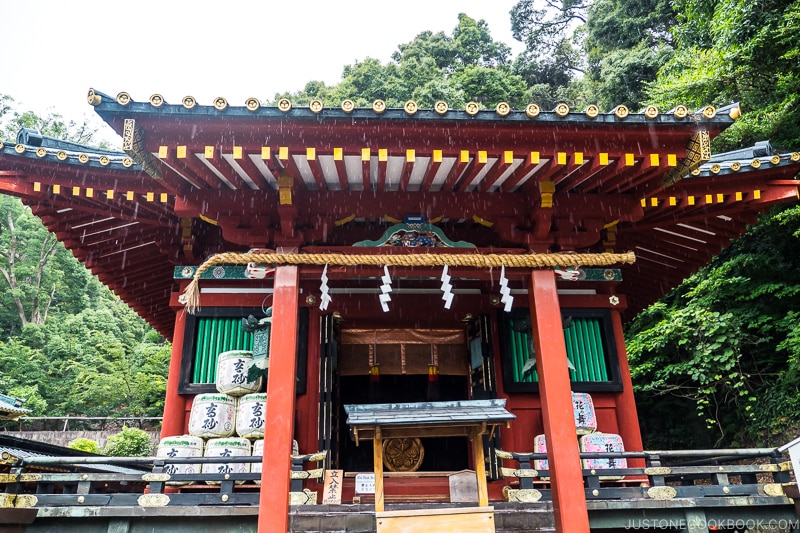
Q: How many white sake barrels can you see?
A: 6